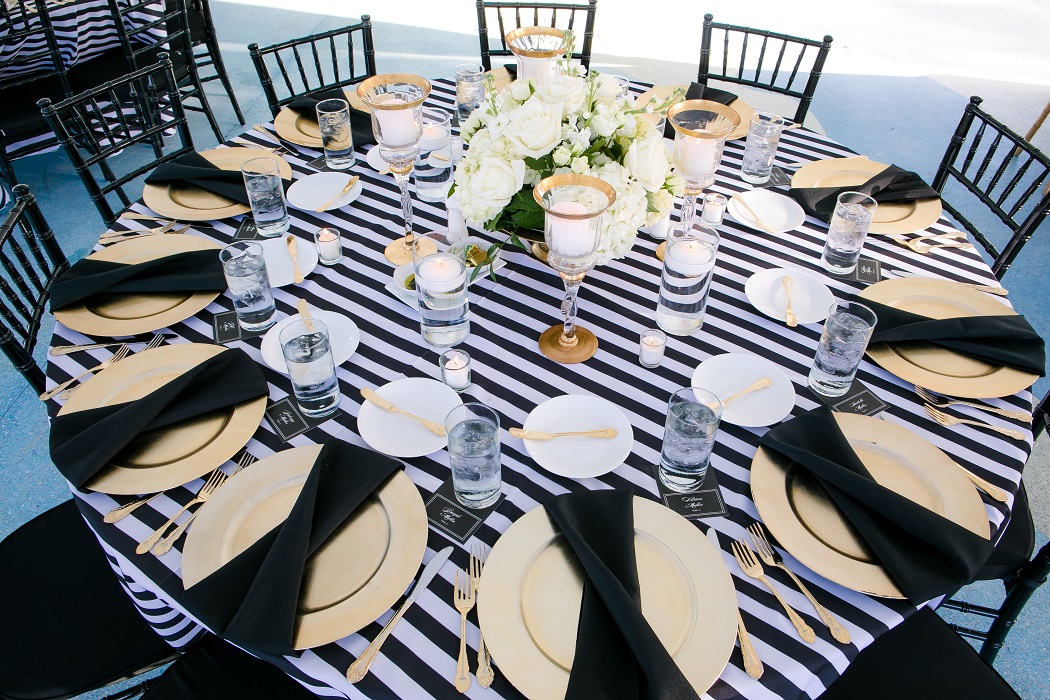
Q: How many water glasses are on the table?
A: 11